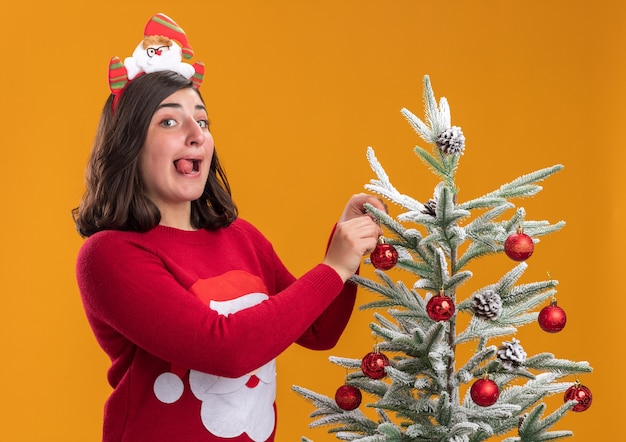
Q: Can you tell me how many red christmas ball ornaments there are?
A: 8